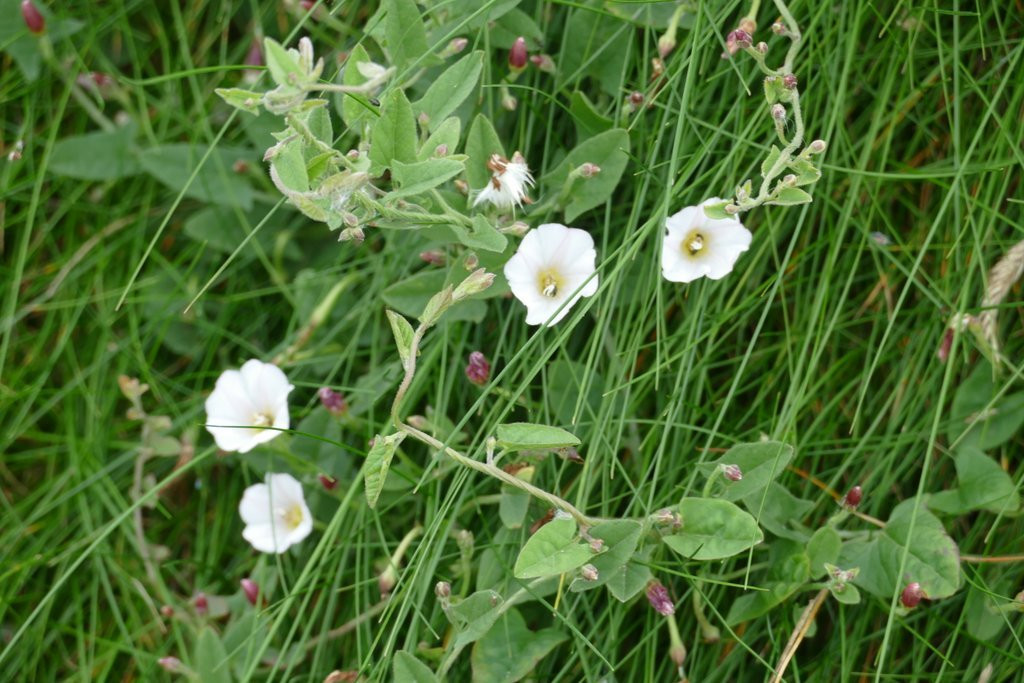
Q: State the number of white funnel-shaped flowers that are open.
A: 4